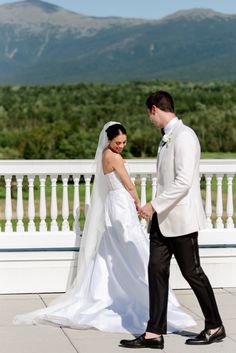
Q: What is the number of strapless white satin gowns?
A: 1